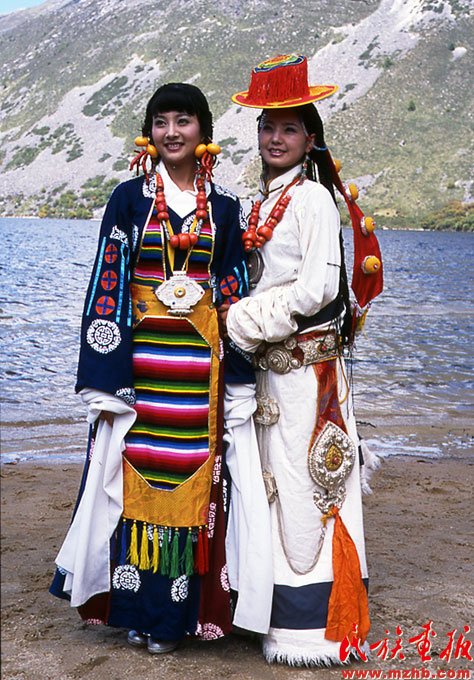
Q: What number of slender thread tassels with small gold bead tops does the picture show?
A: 9